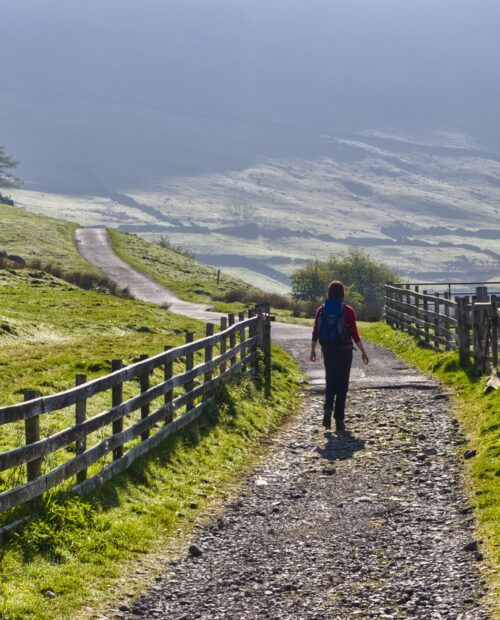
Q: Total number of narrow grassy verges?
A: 2